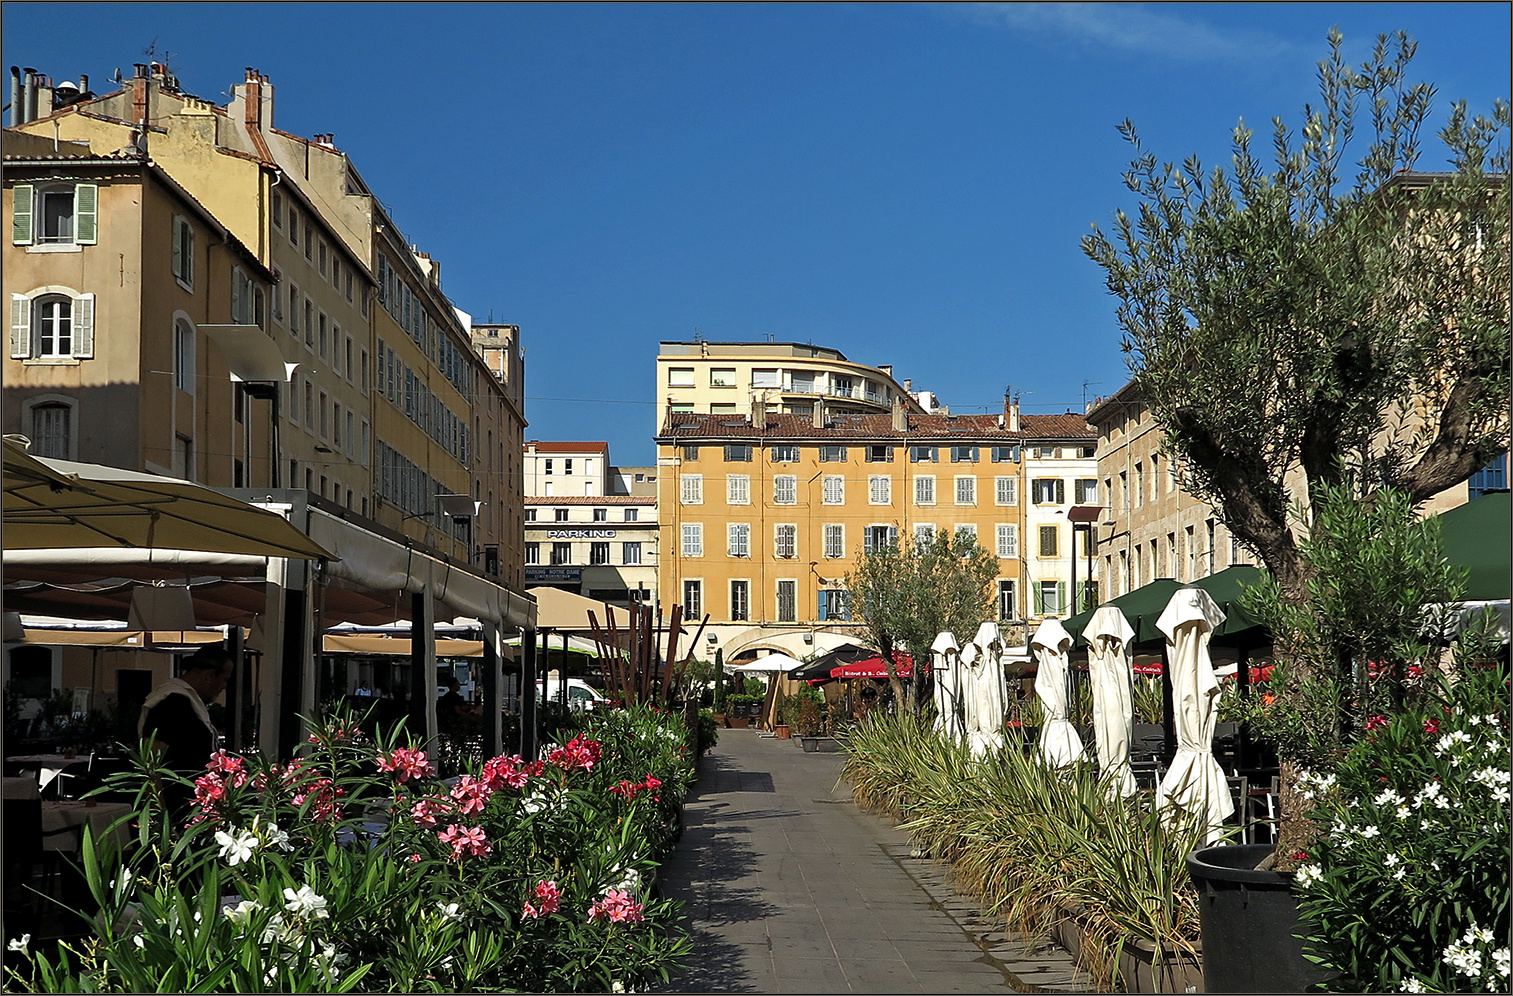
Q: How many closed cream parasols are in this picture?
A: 6